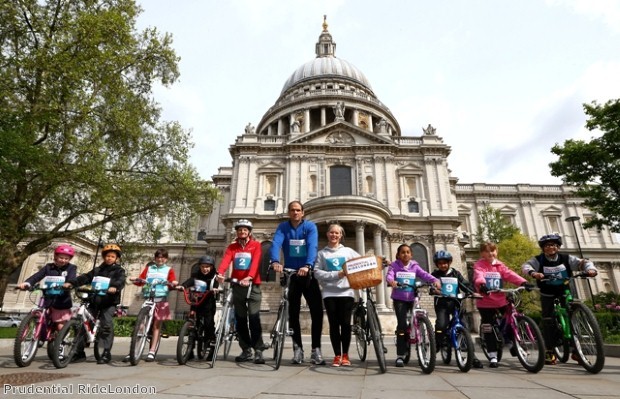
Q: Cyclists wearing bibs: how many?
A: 11